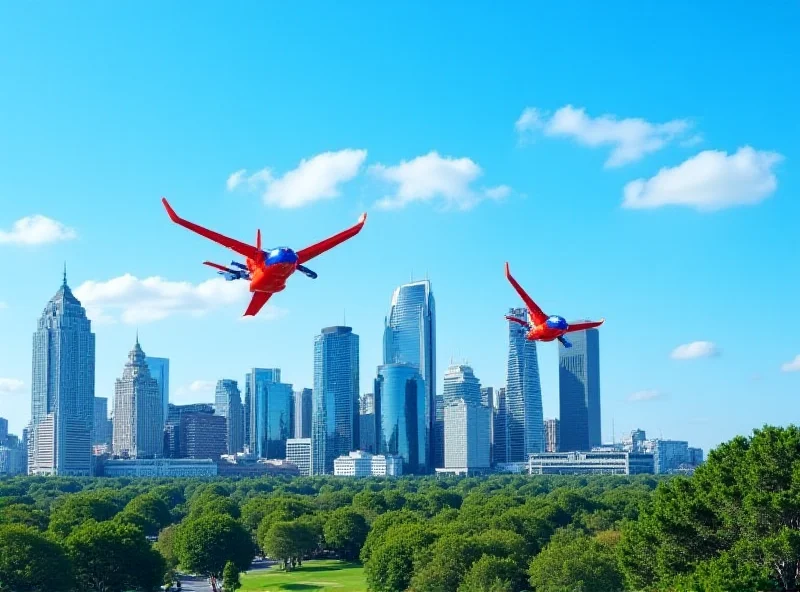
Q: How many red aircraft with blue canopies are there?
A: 2